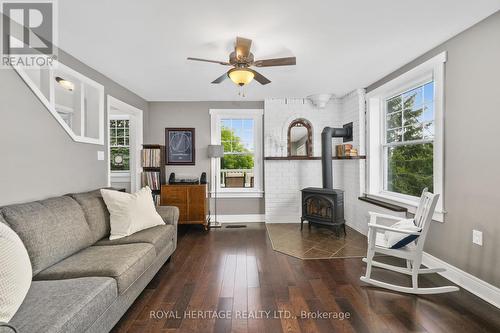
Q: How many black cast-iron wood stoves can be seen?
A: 1